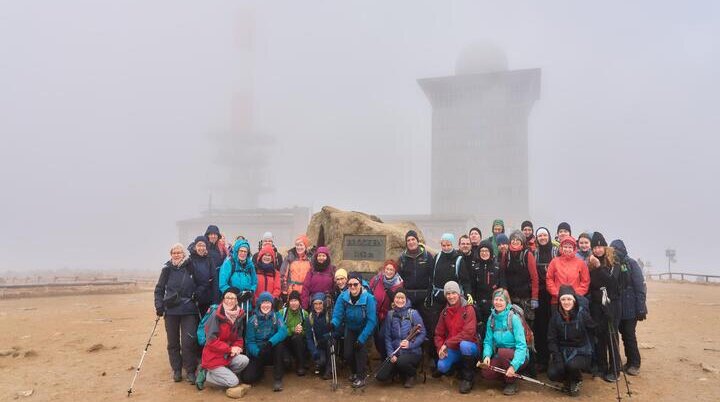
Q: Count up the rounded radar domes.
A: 1